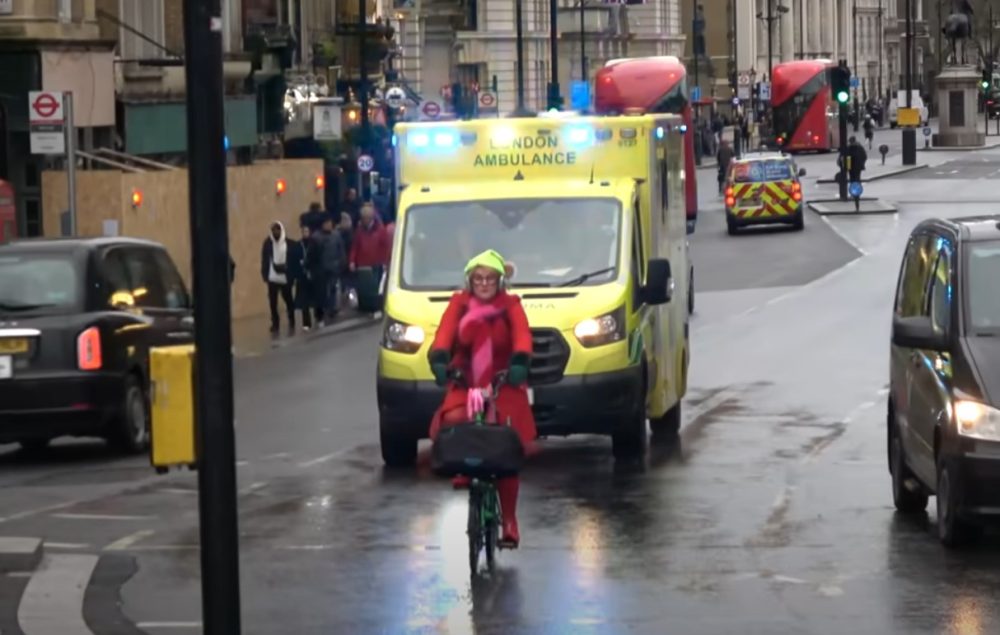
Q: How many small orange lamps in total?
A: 3